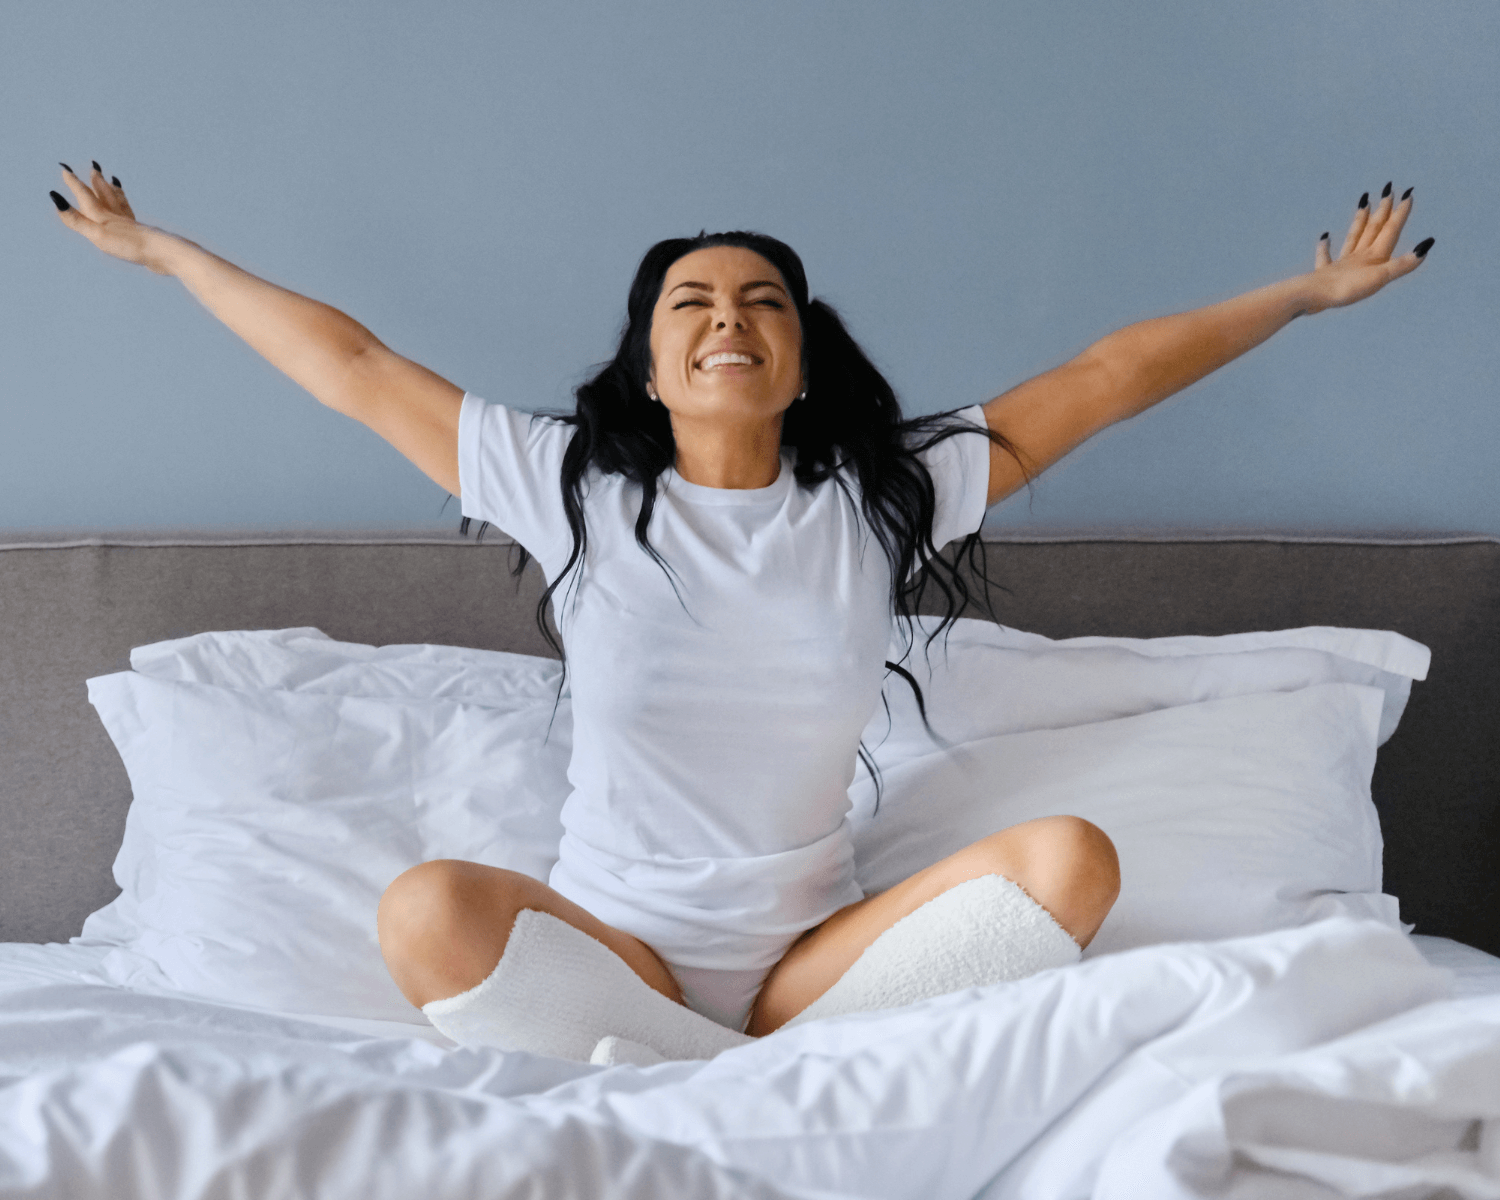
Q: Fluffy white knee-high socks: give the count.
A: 2